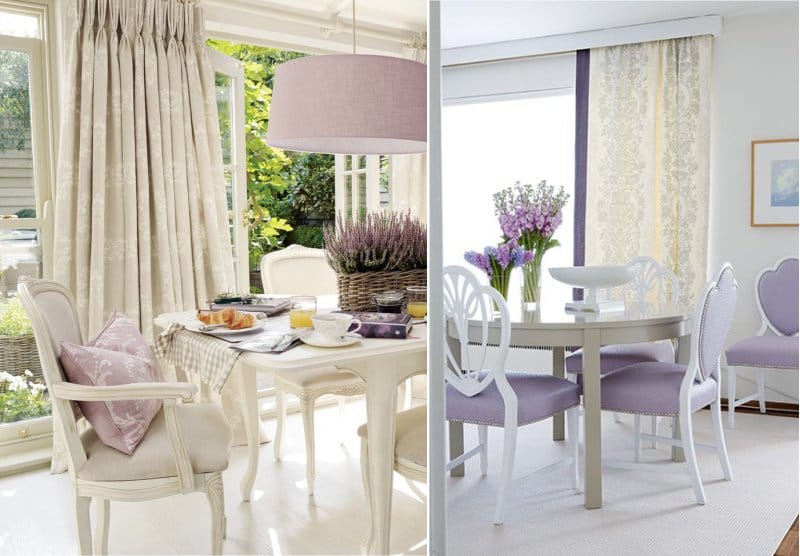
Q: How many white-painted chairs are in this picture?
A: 7